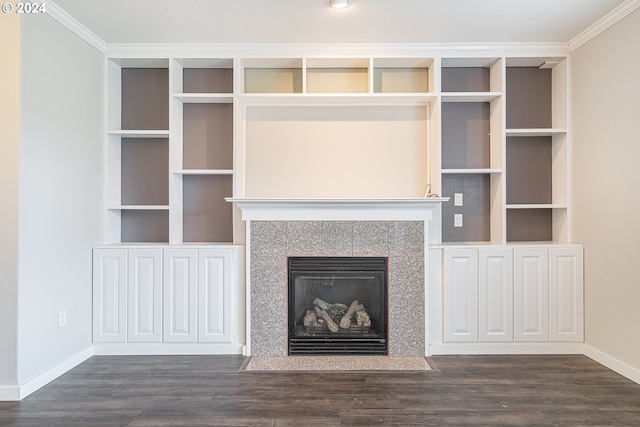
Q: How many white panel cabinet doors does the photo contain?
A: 8